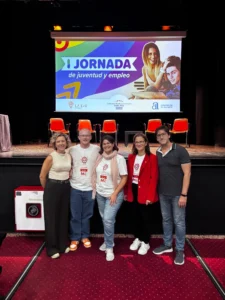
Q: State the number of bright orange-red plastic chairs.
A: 5